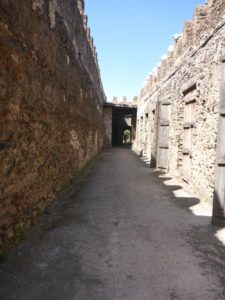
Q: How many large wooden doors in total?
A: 3